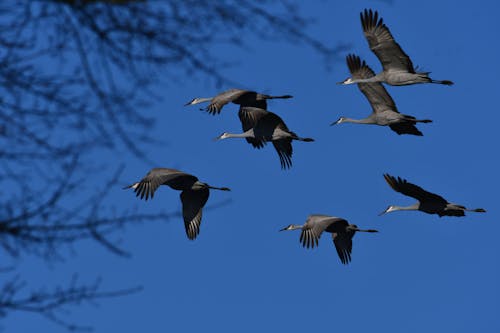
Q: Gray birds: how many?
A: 7